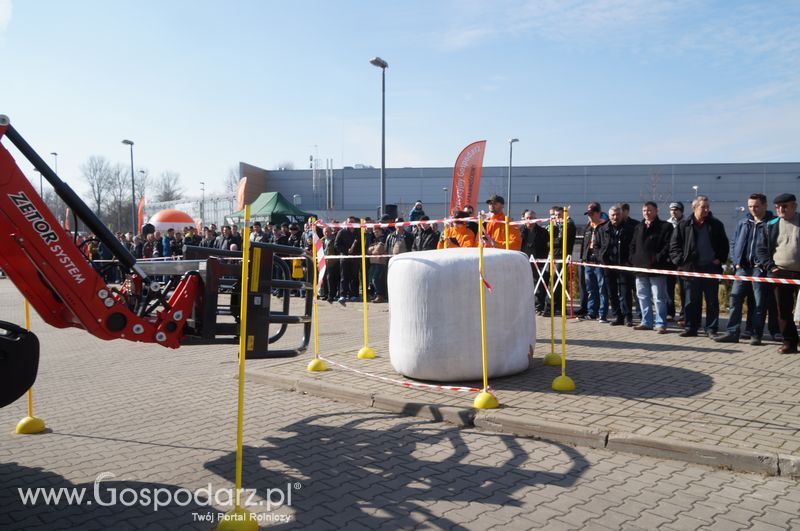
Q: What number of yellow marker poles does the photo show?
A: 9